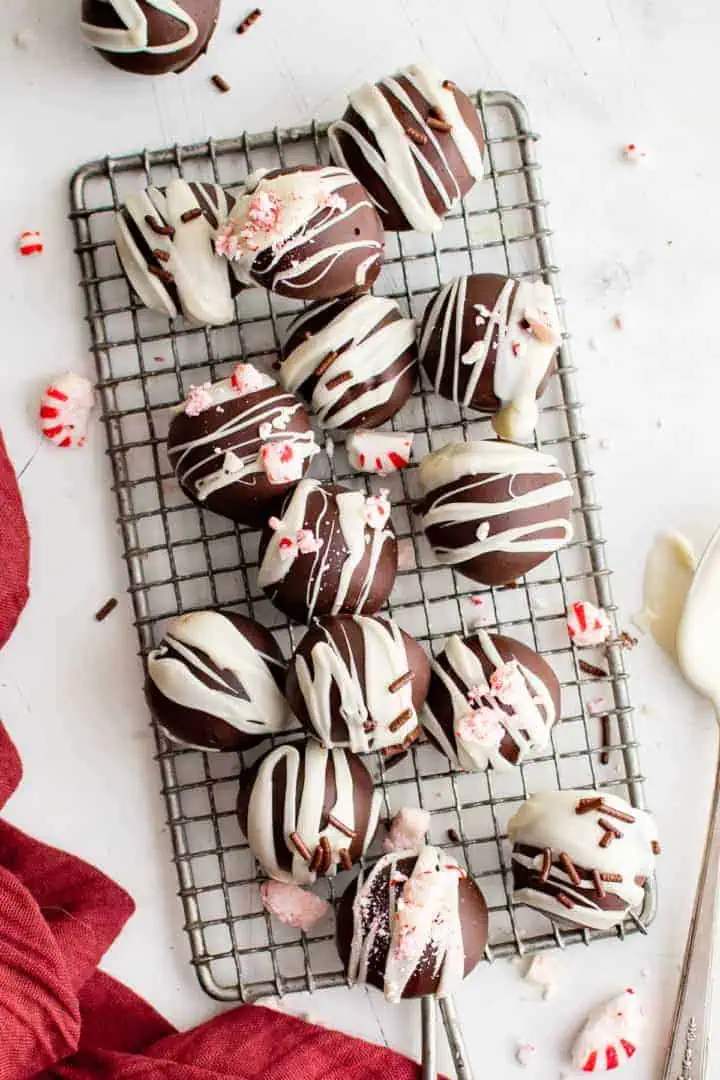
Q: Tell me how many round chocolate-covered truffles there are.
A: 15